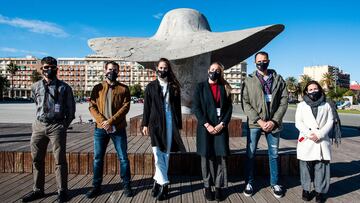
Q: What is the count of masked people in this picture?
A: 6